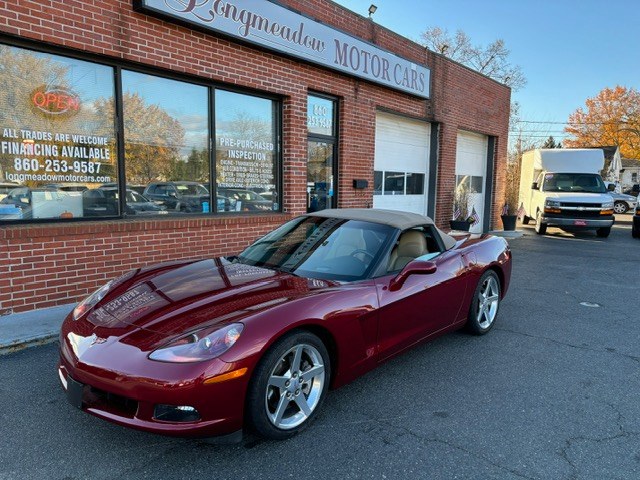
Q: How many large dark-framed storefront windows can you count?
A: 3